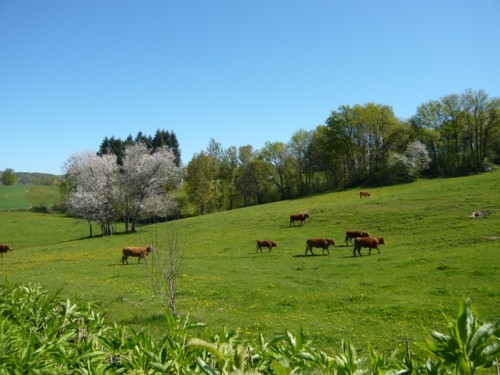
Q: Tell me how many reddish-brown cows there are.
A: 8